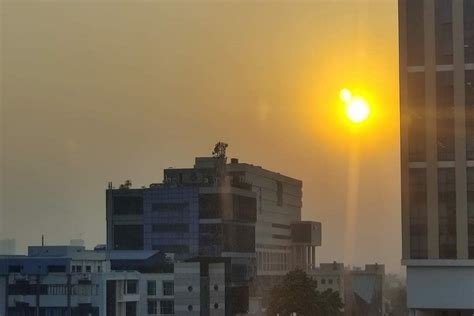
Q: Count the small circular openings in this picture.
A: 4